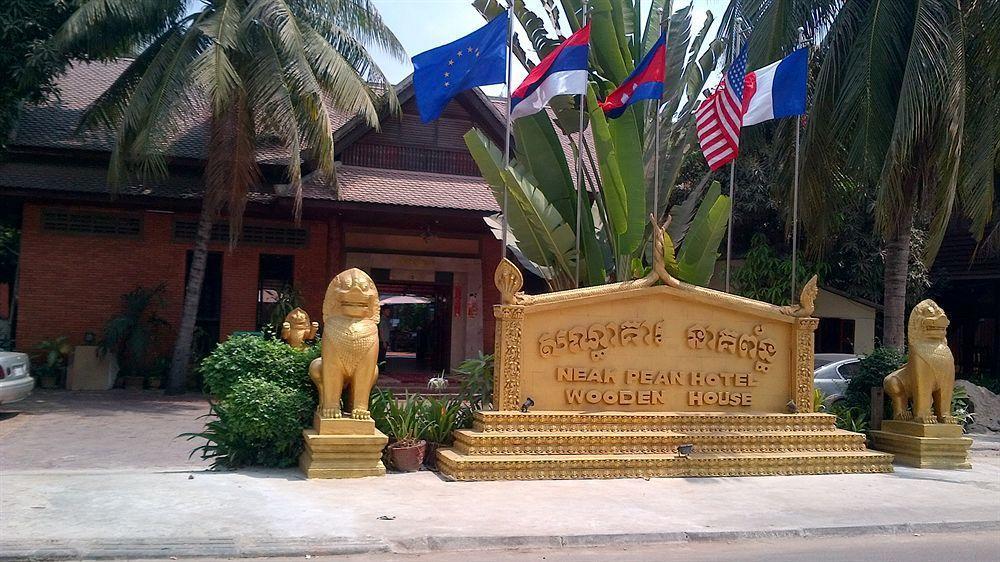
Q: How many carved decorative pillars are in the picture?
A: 2